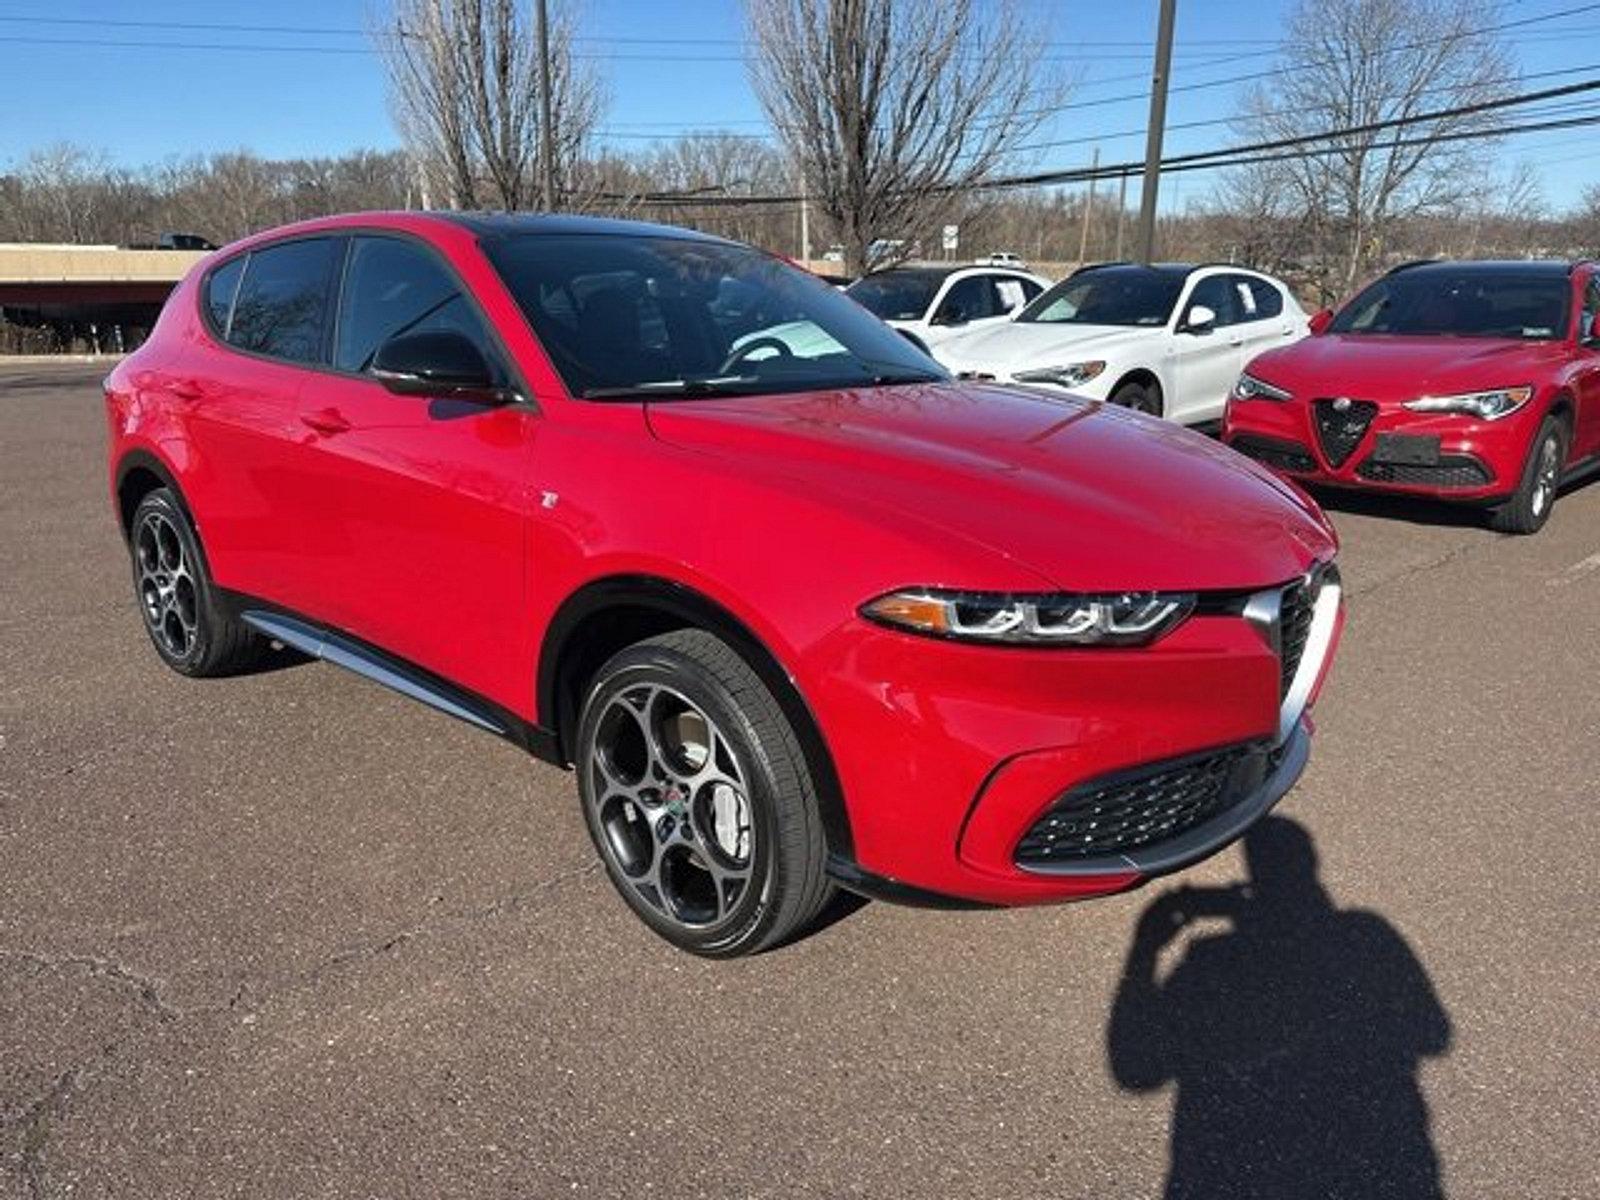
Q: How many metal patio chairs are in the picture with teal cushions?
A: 0